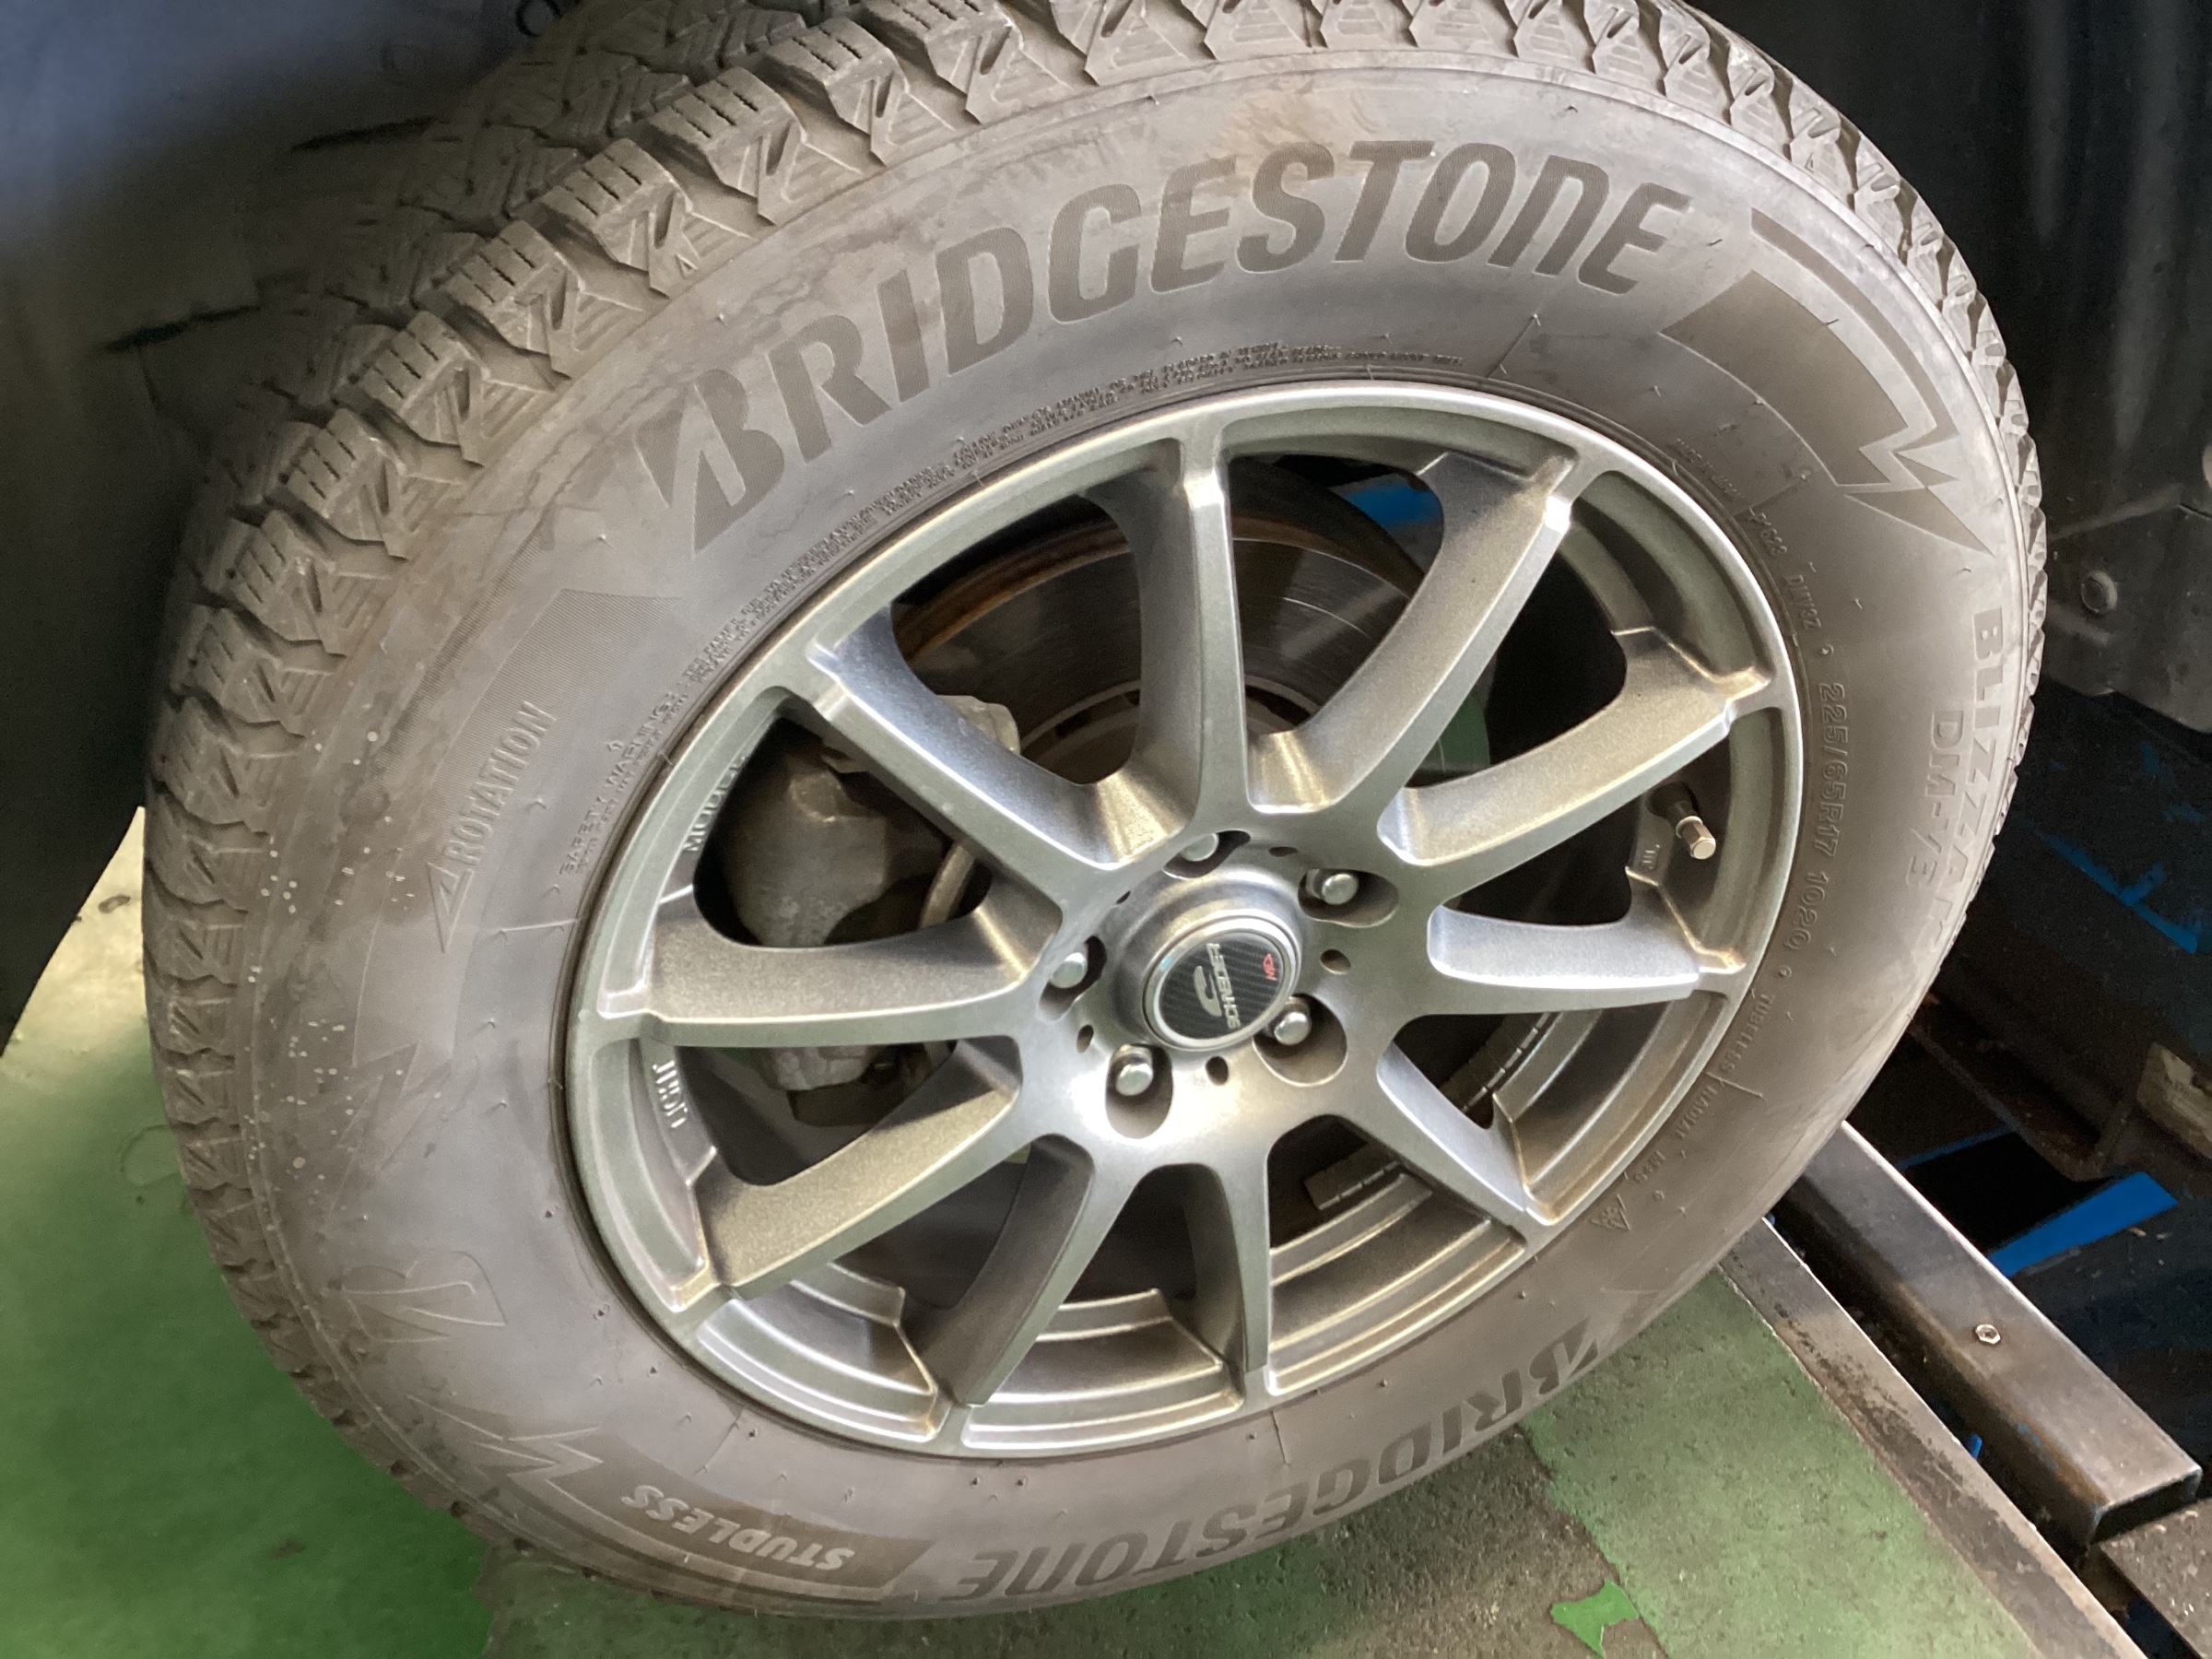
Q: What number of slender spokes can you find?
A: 10